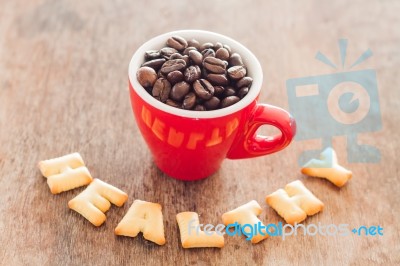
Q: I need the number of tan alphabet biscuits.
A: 7